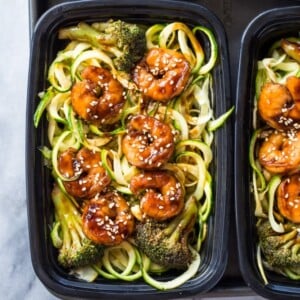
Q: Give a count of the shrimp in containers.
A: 9